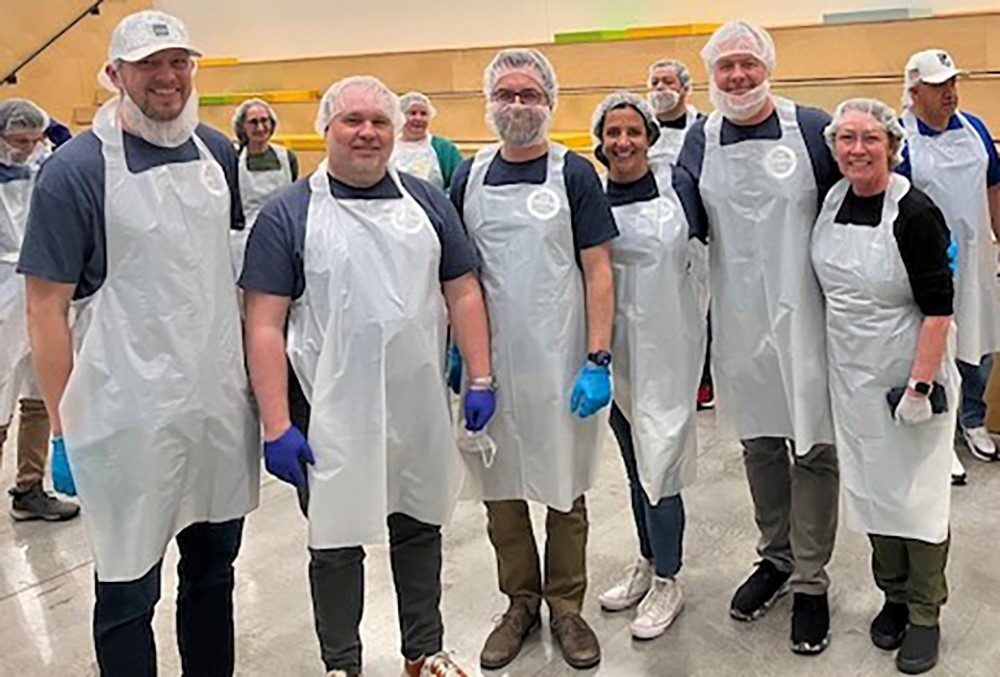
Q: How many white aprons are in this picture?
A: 11